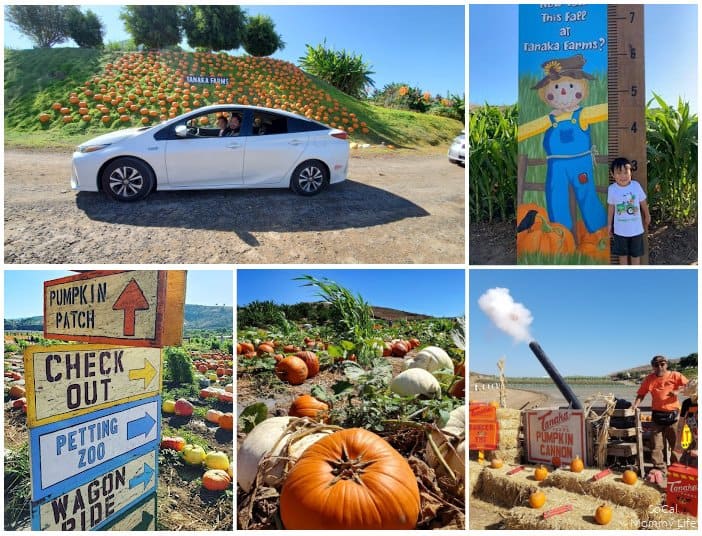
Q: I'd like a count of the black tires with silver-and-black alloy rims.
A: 2